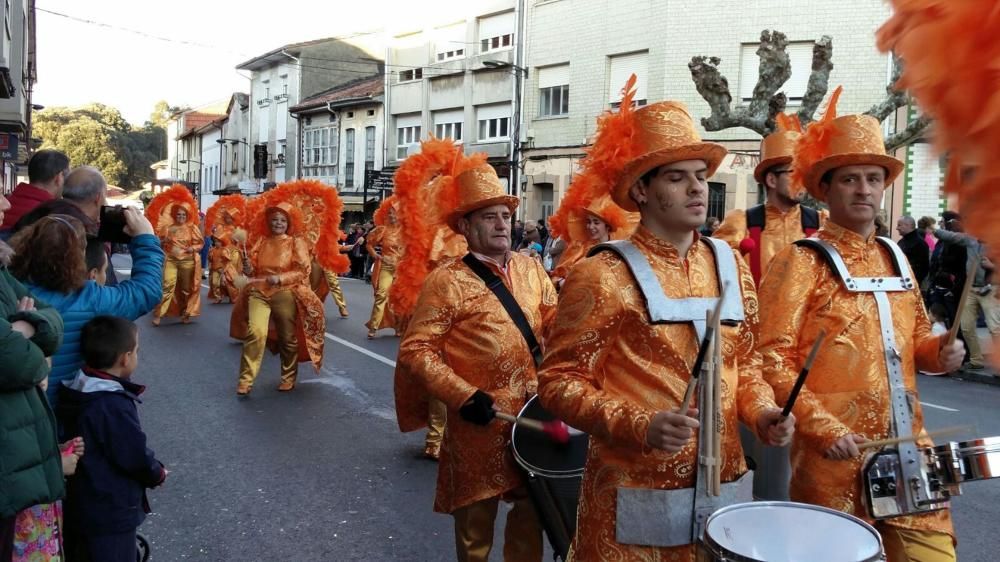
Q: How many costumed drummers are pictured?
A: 4